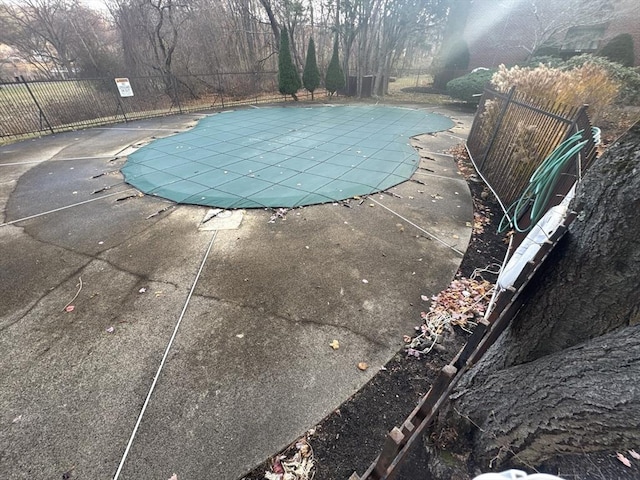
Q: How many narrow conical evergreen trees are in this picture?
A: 3